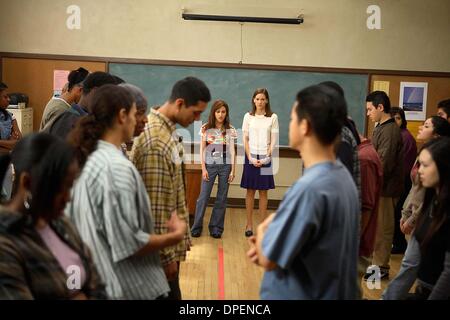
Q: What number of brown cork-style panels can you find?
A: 2